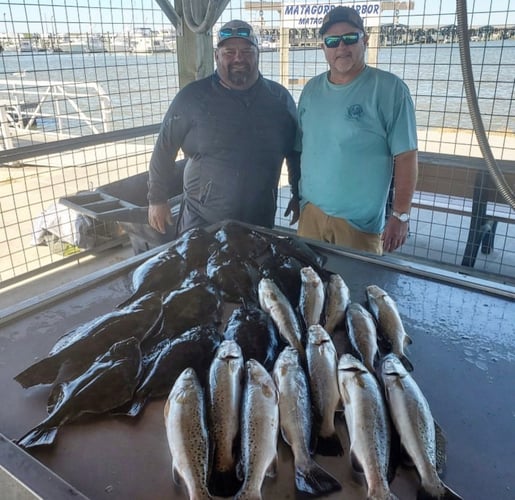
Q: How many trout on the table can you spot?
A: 12